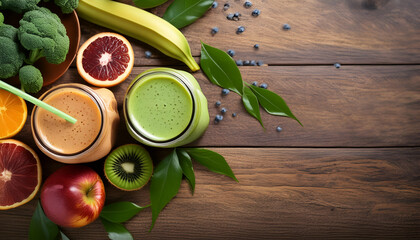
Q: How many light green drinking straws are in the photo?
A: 1